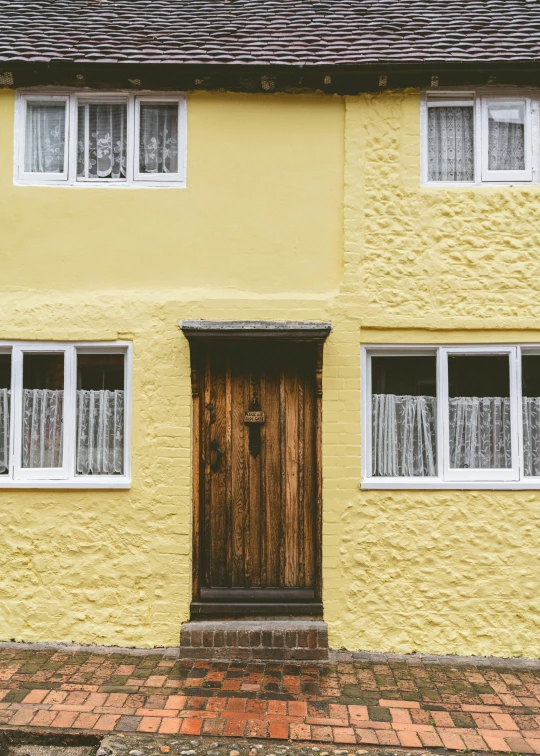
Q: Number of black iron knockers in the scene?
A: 1